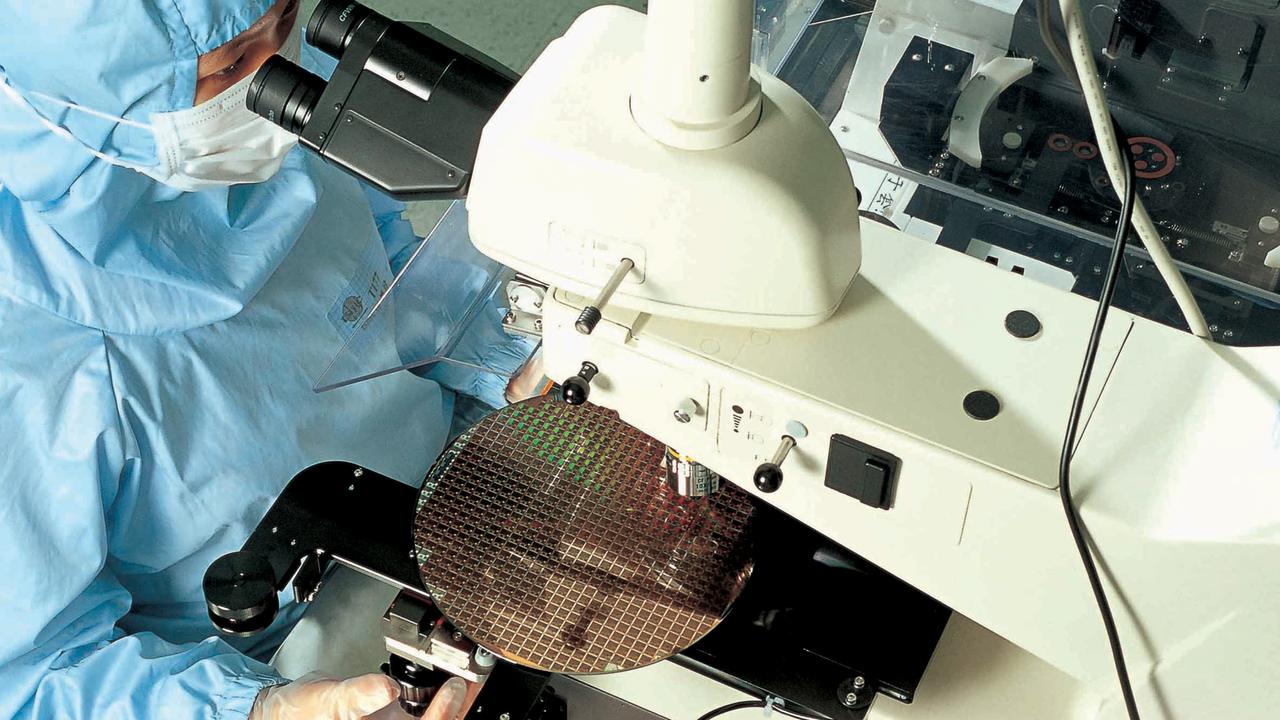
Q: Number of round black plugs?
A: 2